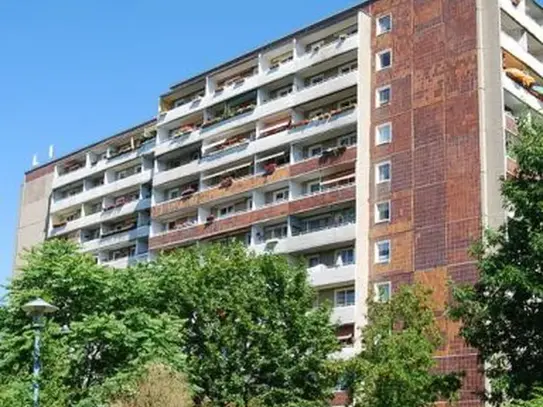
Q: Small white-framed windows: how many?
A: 8